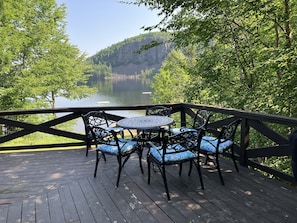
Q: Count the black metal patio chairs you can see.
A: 6